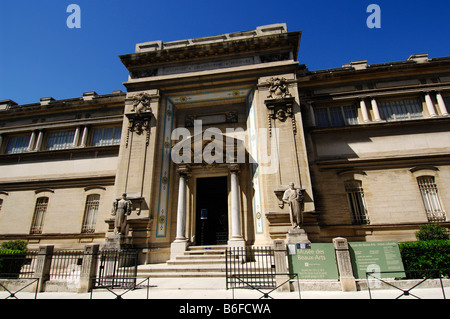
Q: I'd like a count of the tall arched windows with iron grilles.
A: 4